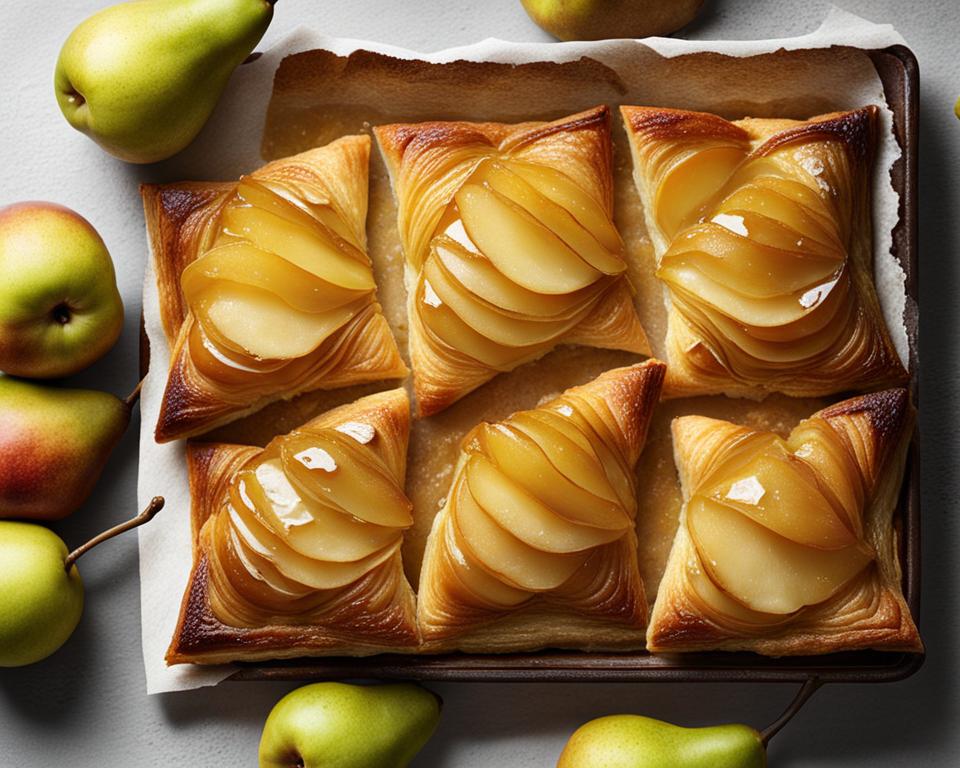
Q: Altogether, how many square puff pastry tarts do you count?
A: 6